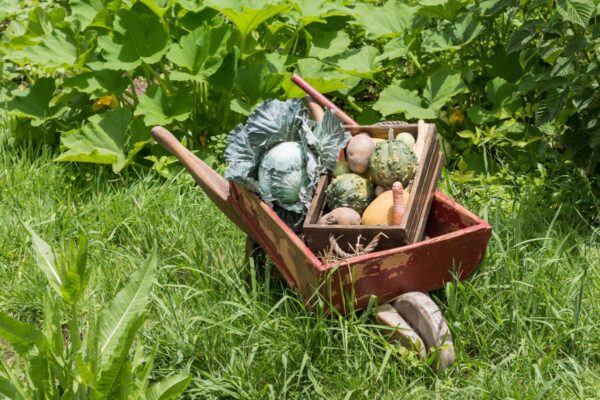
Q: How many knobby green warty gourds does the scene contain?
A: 2